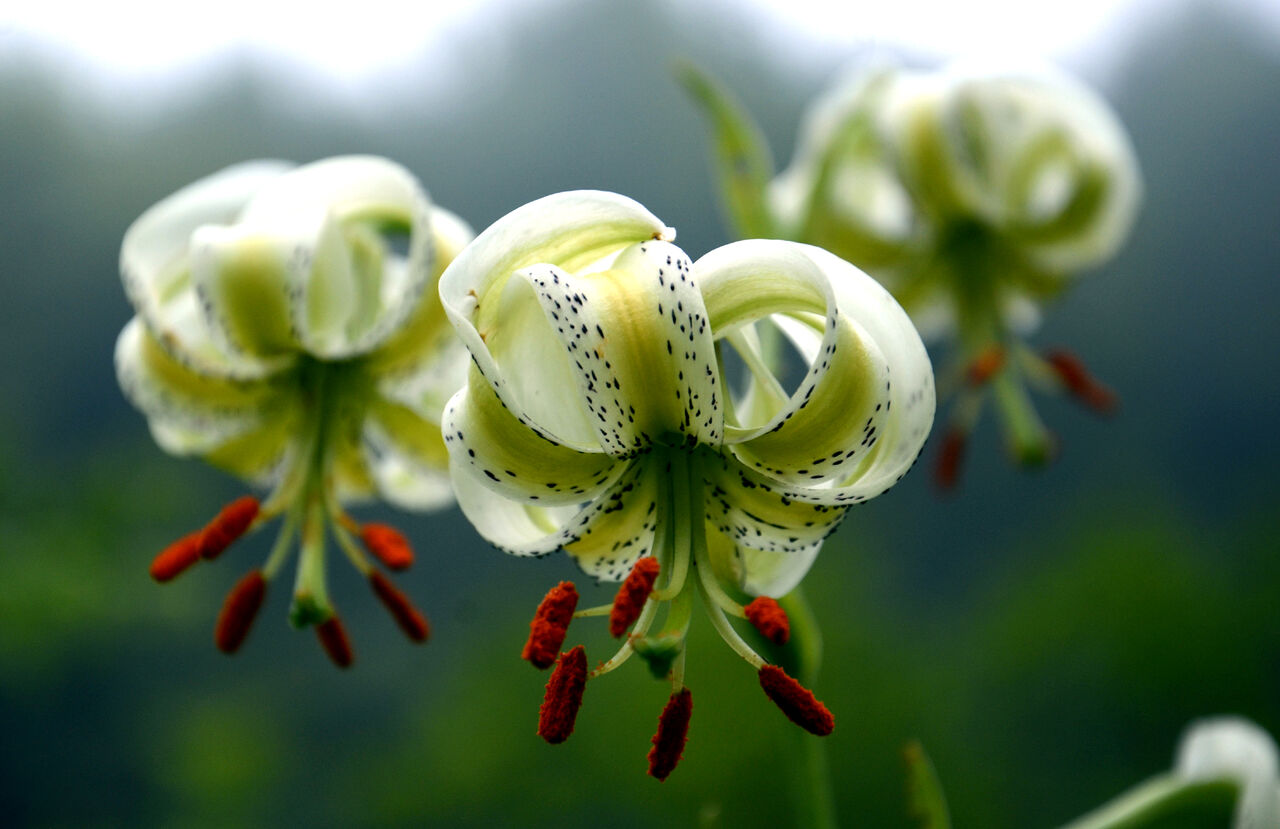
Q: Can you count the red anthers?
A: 15